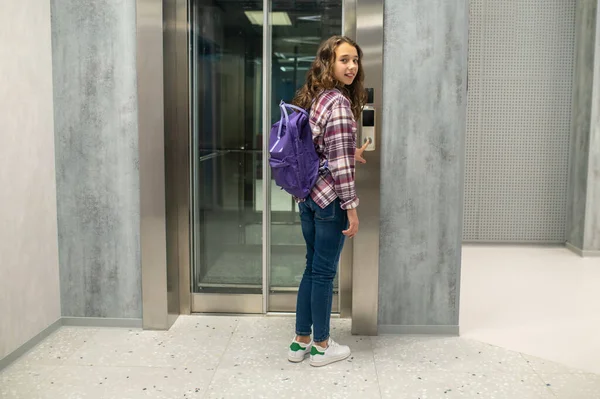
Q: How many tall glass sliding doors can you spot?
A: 2